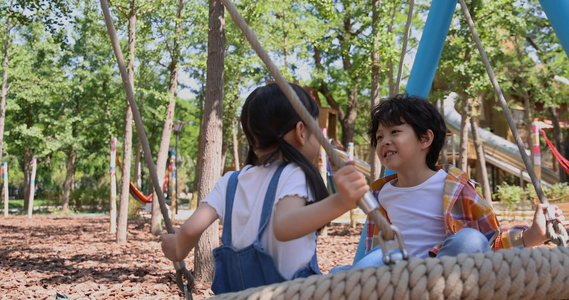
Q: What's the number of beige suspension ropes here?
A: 4